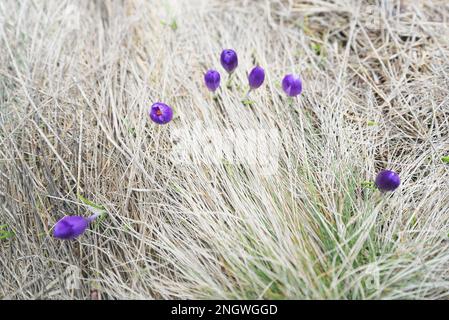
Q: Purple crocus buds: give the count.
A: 7